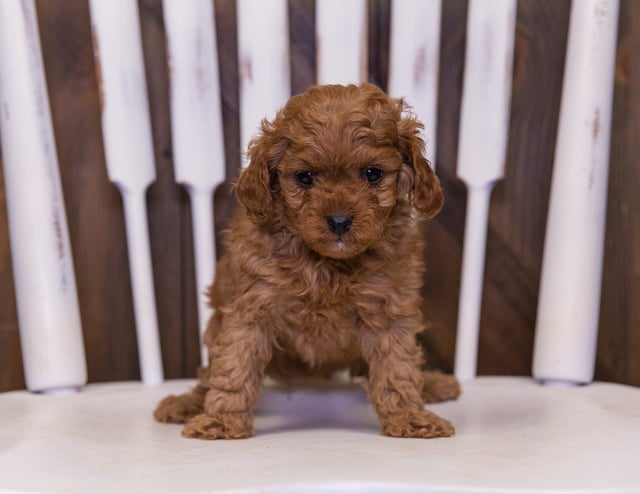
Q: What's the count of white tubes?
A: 8